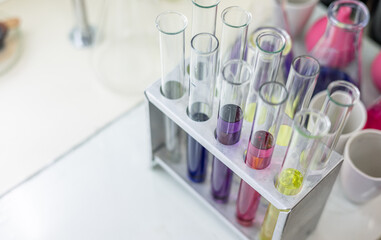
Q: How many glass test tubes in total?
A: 10